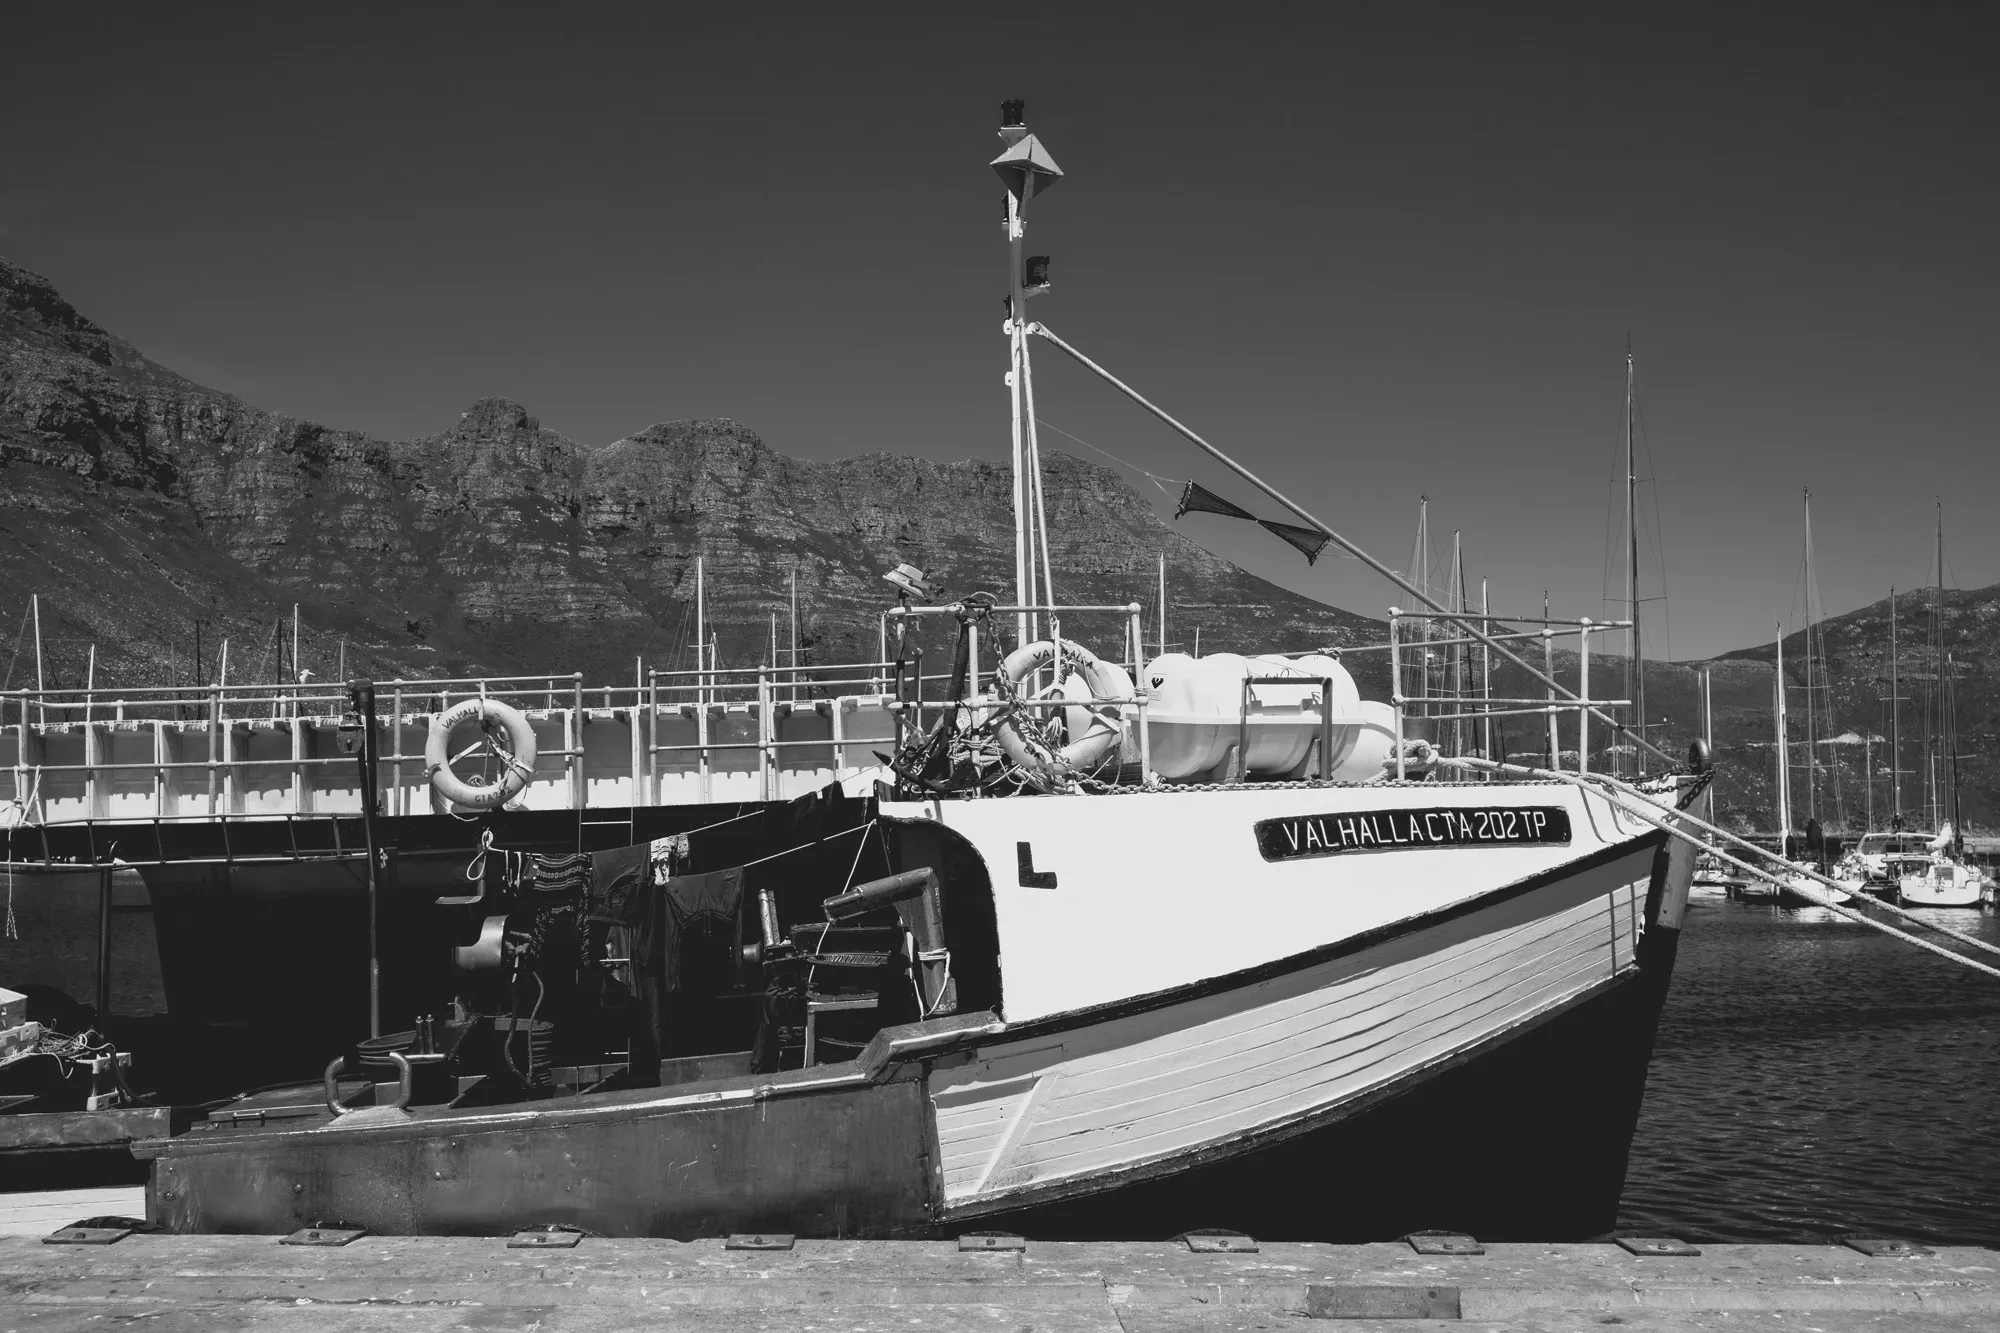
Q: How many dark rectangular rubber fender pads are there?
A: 9